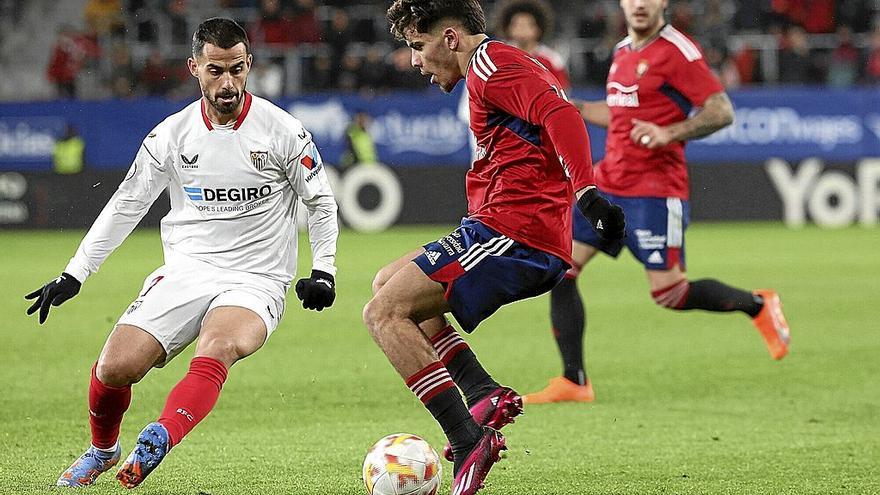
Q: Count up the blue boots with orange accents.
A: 2